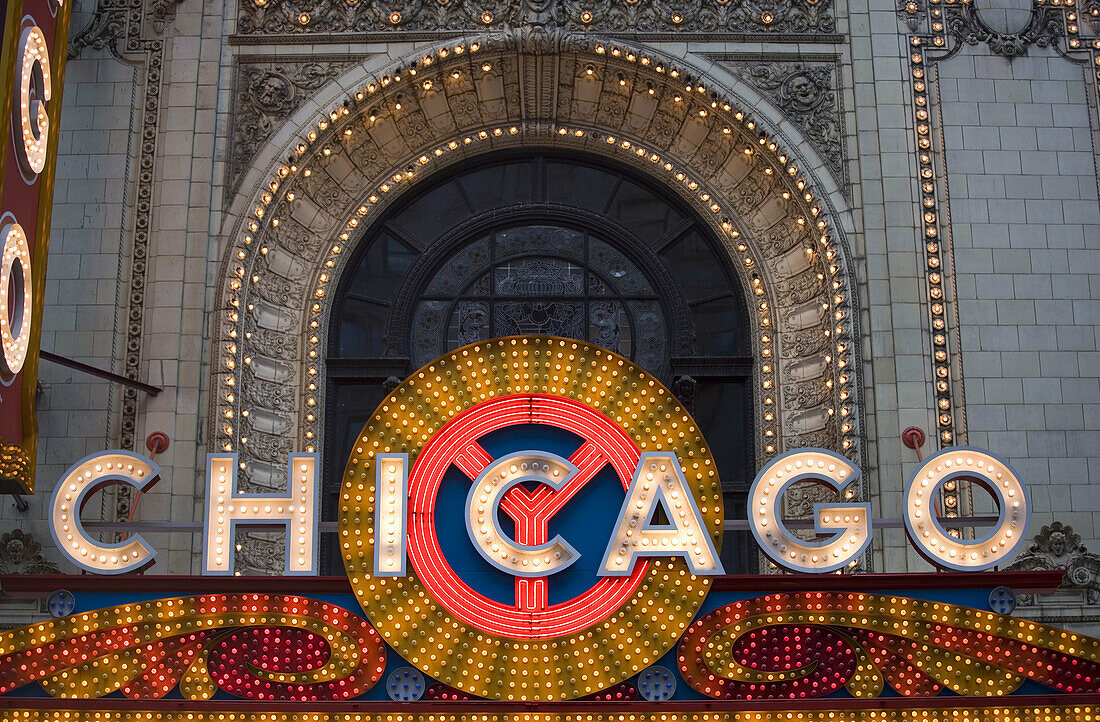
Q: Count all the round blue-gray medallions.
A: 4